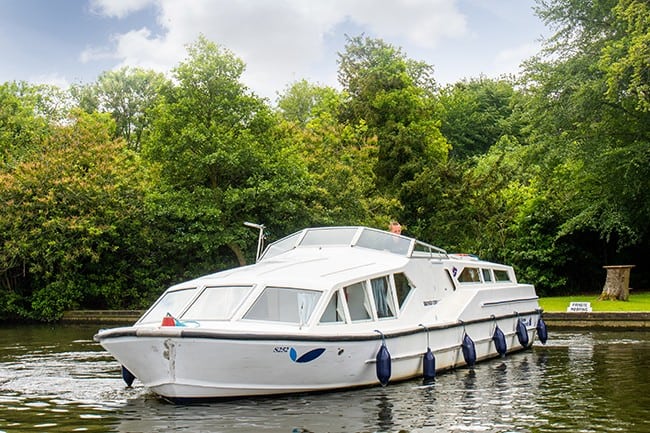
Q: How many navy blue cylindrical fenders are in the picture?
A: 7